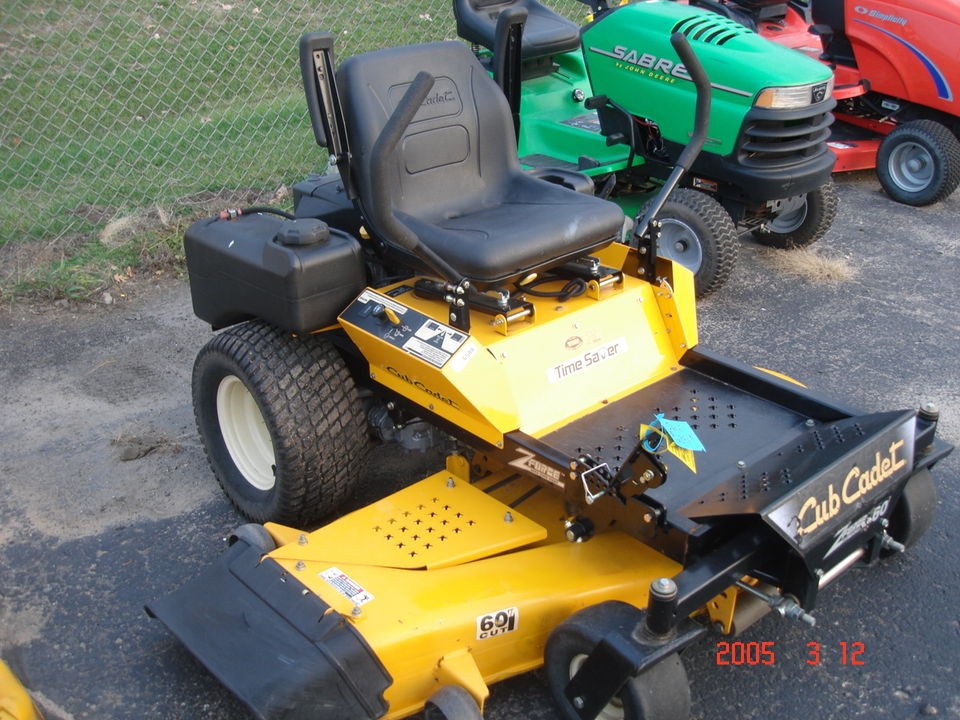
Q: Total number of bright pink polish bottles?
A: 0